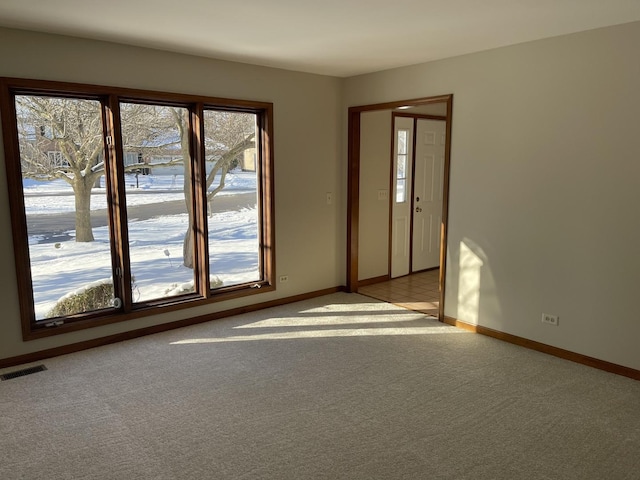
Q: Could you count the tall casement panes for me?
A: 3